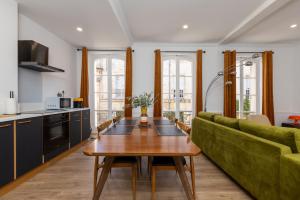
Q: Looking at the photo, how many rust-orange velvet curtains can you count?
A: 6